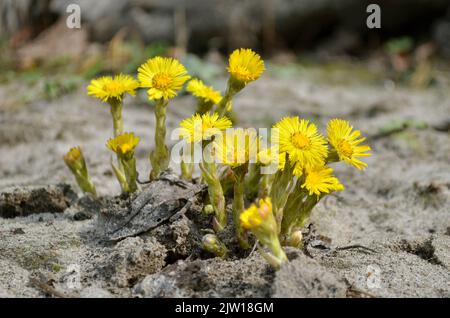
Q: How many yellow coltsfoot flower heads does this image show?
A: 13